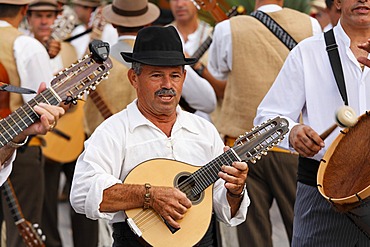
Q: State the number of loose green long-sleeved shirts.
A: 0